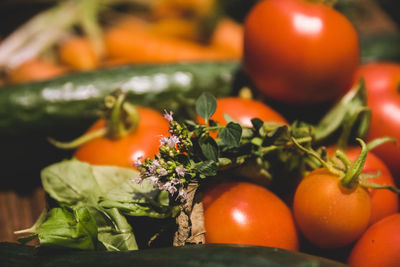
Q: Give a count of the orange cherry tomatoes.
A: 1